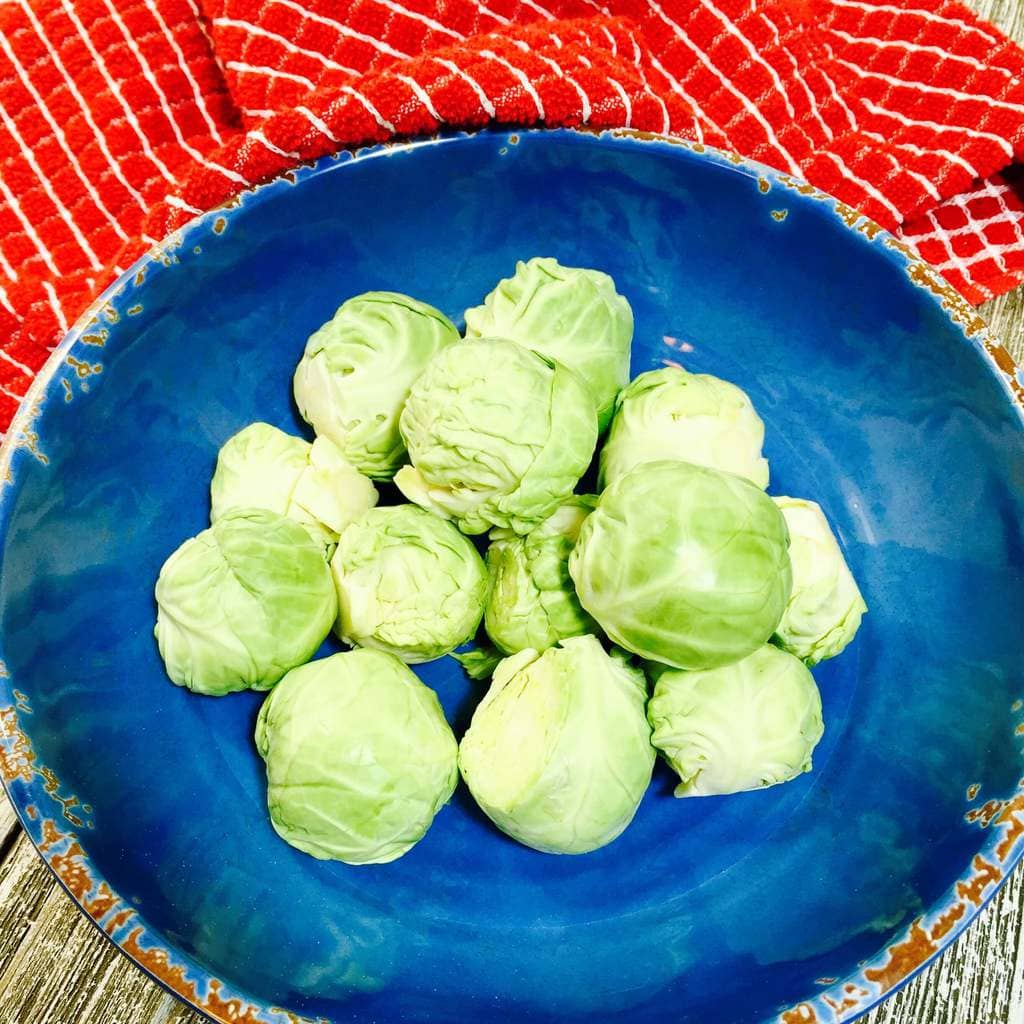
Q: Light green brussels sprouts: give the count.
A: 13